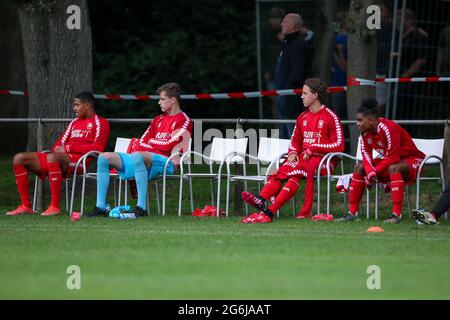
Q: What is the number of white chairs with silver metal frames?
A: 8